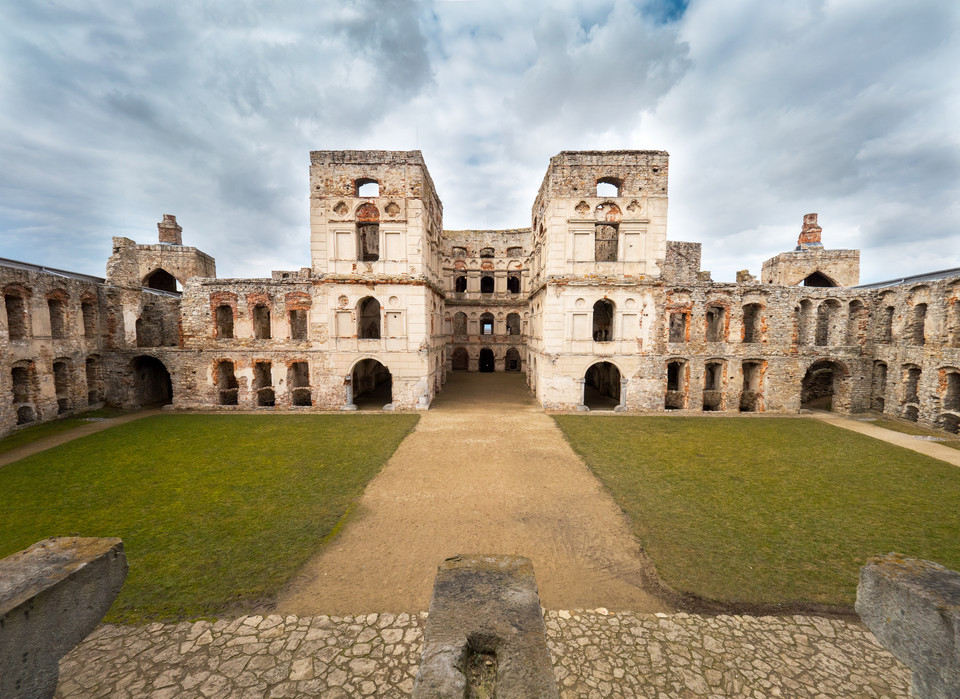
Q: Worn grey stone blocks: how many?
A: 3